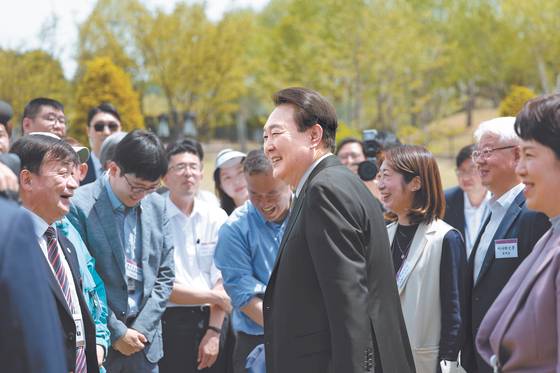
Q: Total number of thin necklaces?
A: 1